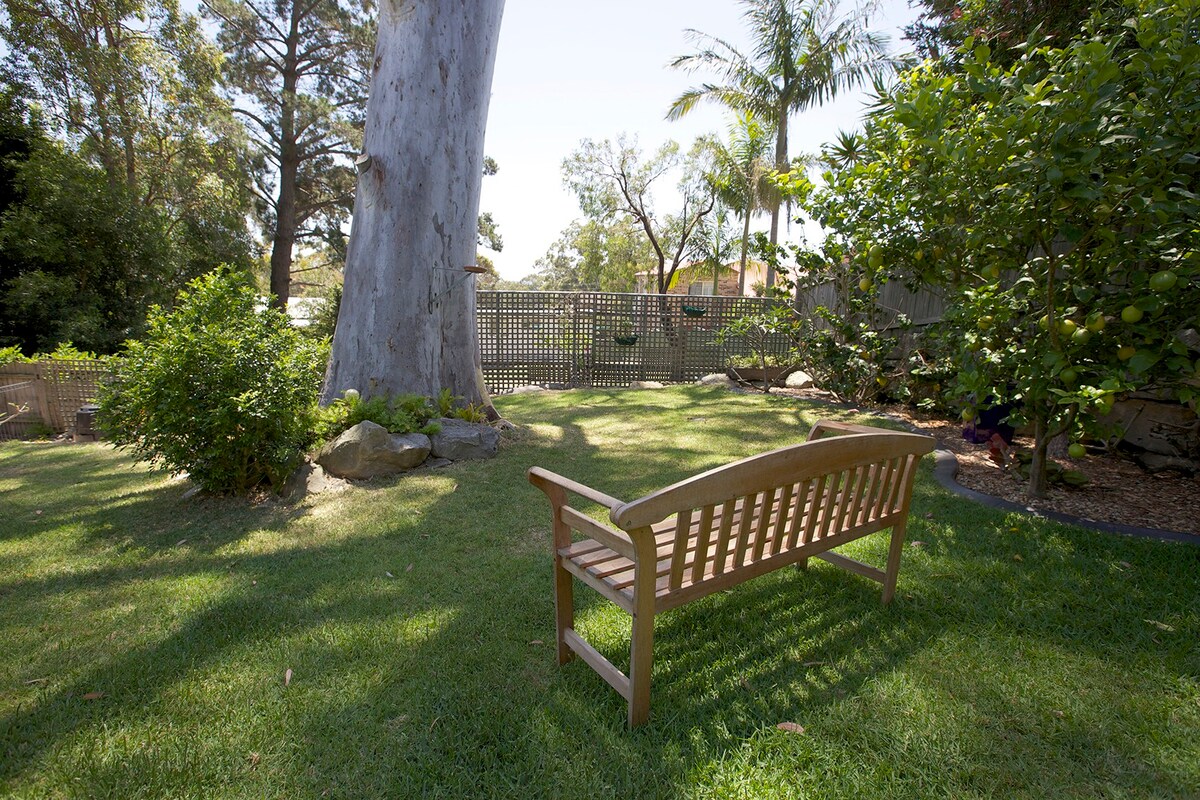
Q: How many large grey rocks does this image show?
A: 2